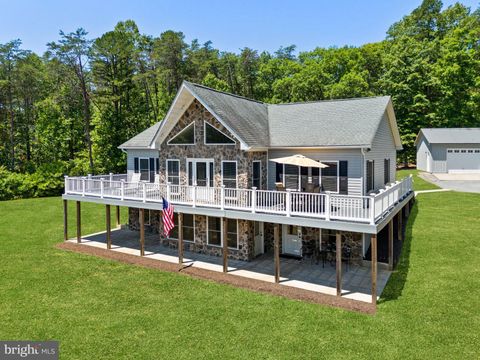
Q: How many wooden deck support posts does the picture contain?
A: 13